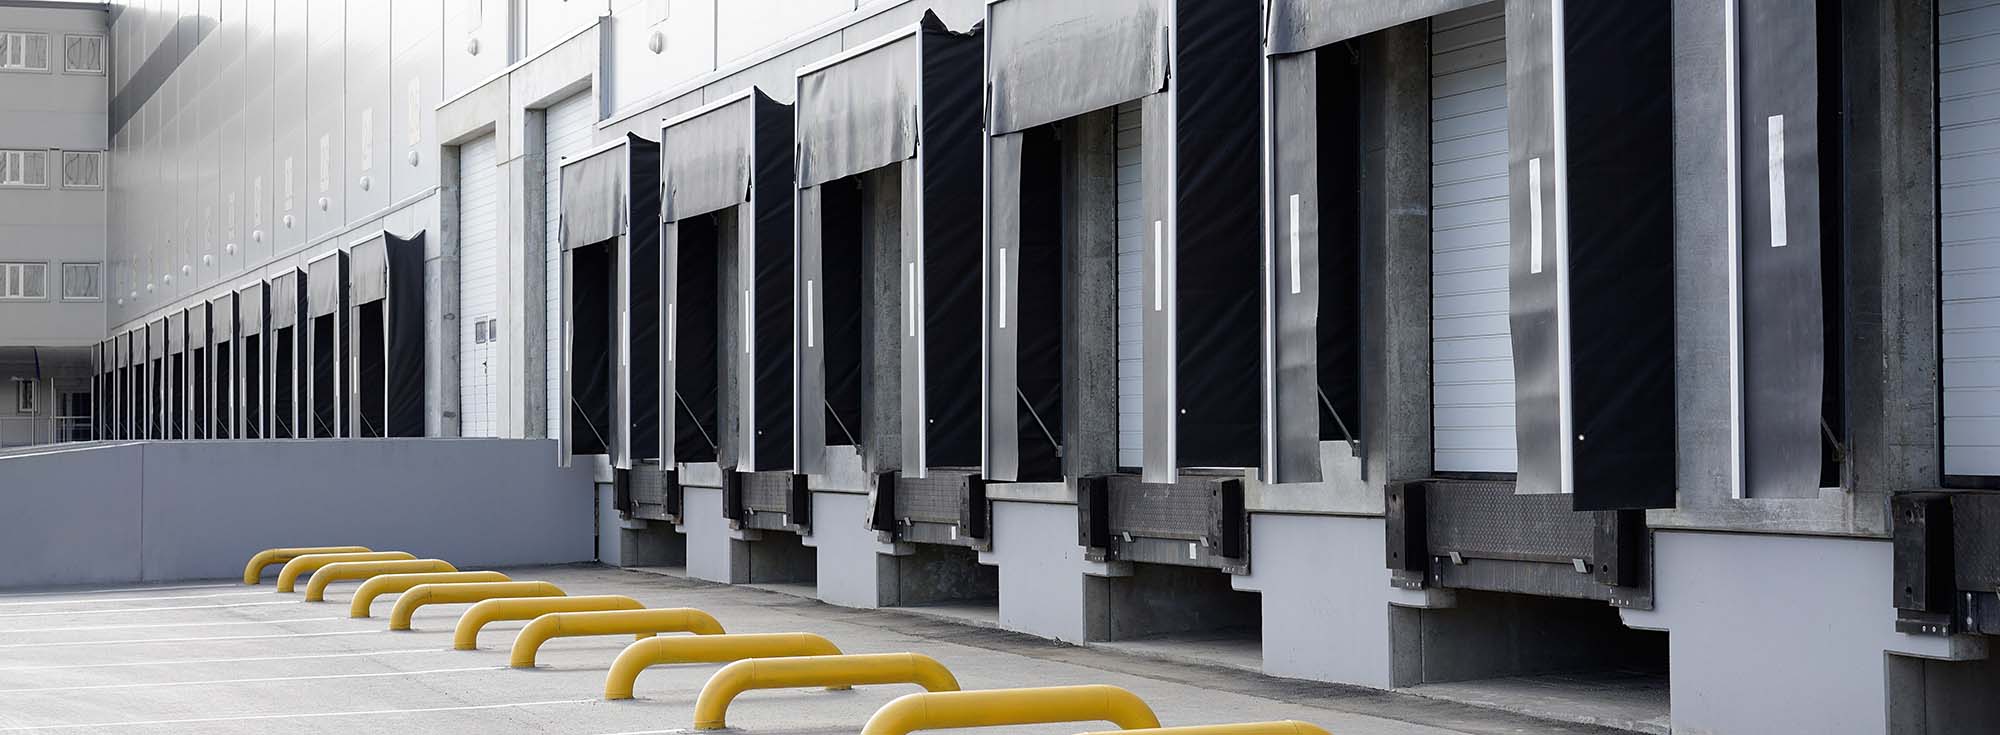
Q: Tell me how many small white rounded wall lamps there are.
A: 14